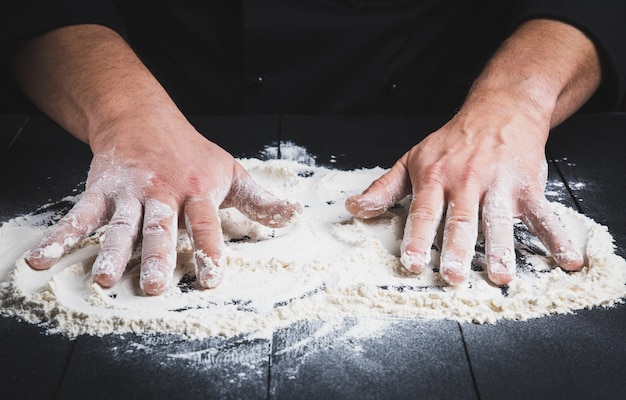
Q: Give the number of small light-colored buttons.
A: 2